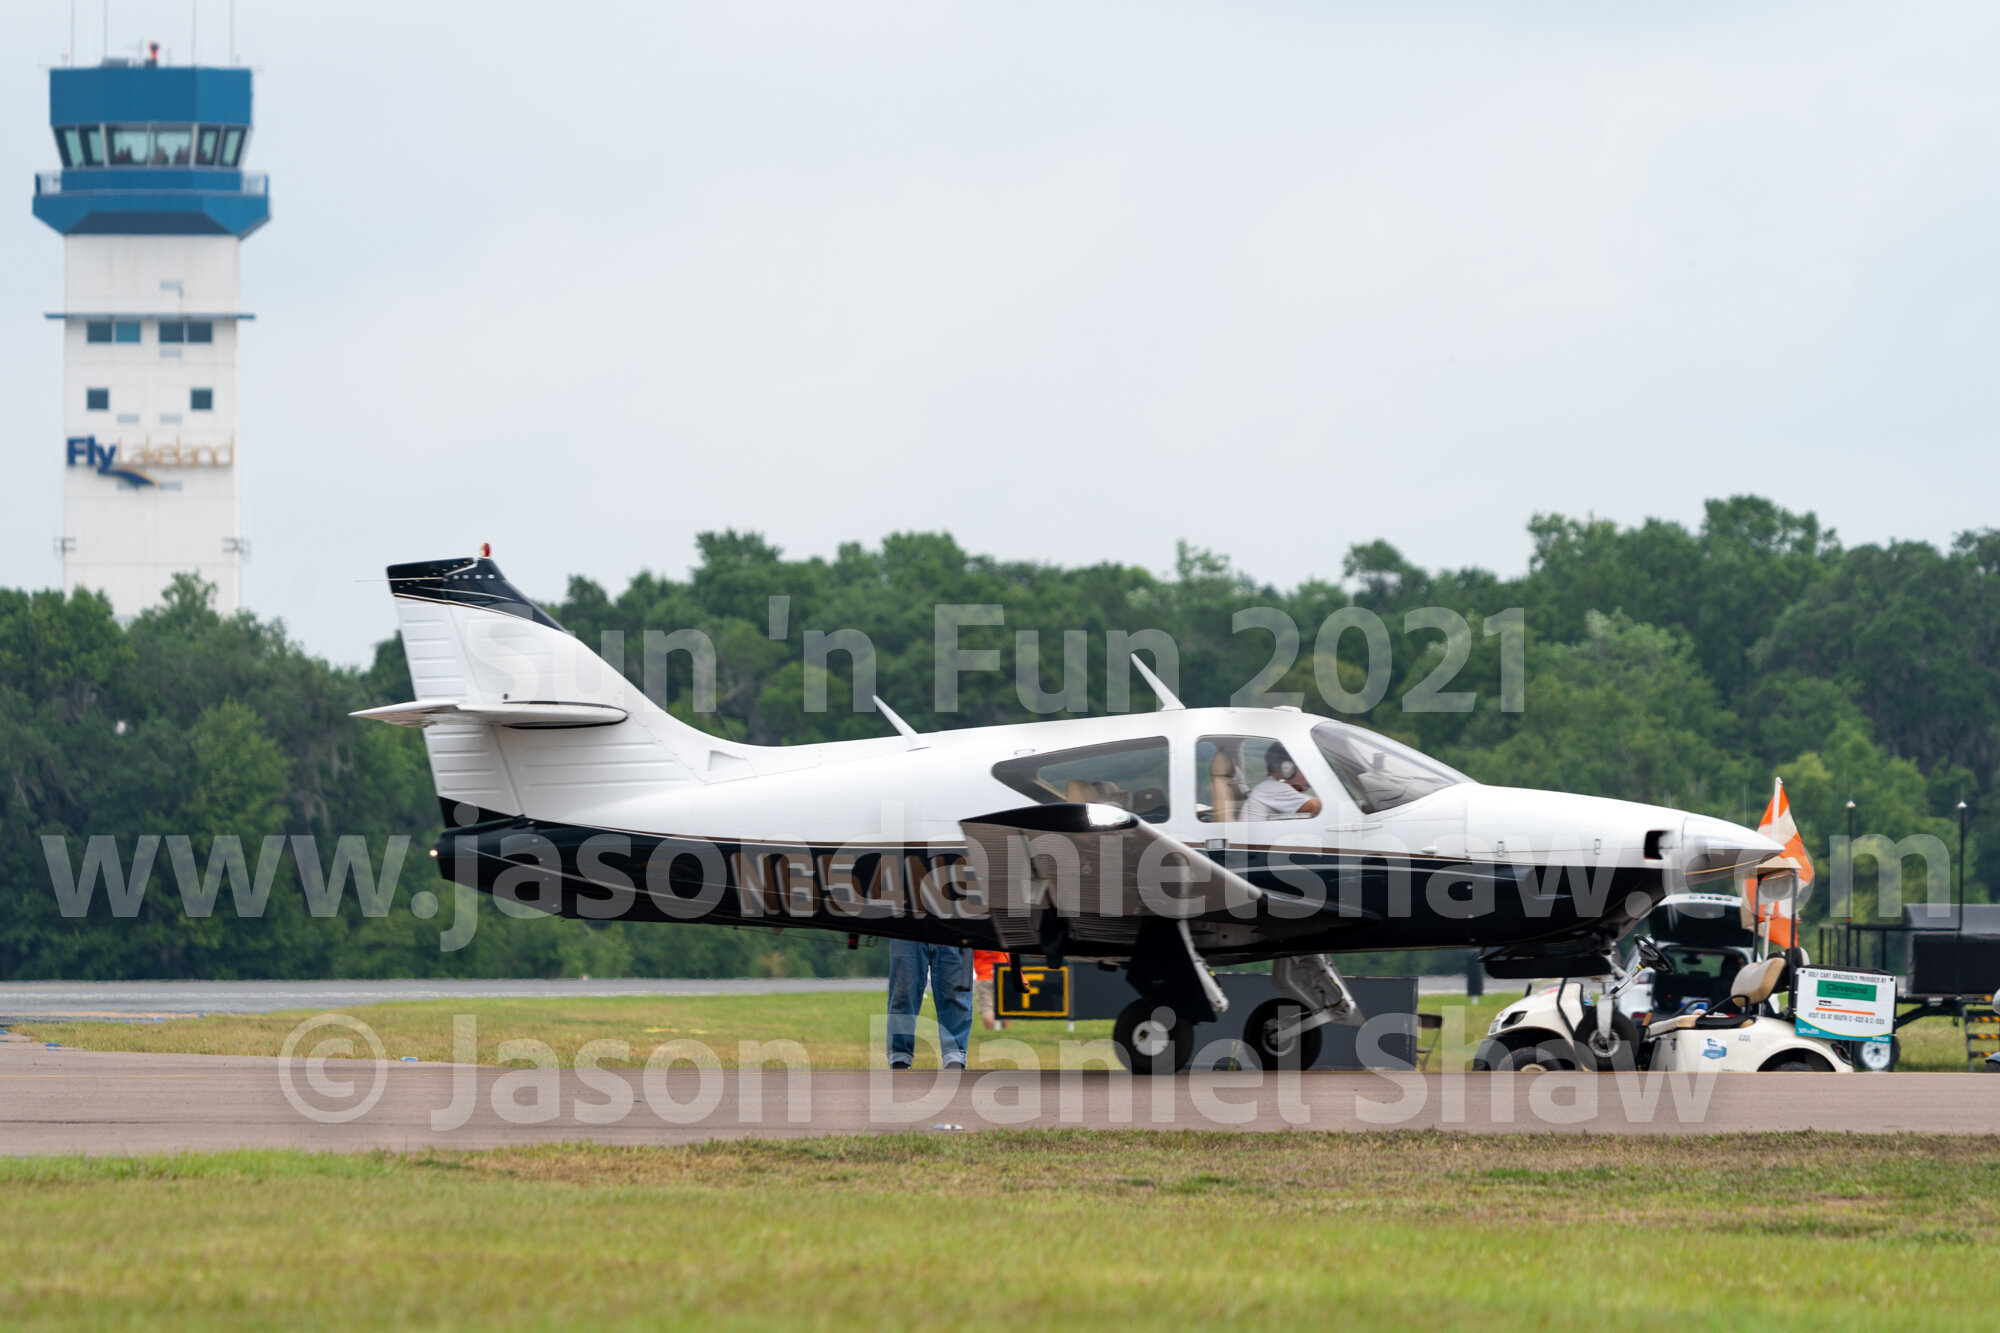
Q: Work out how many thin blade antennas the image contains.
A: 2